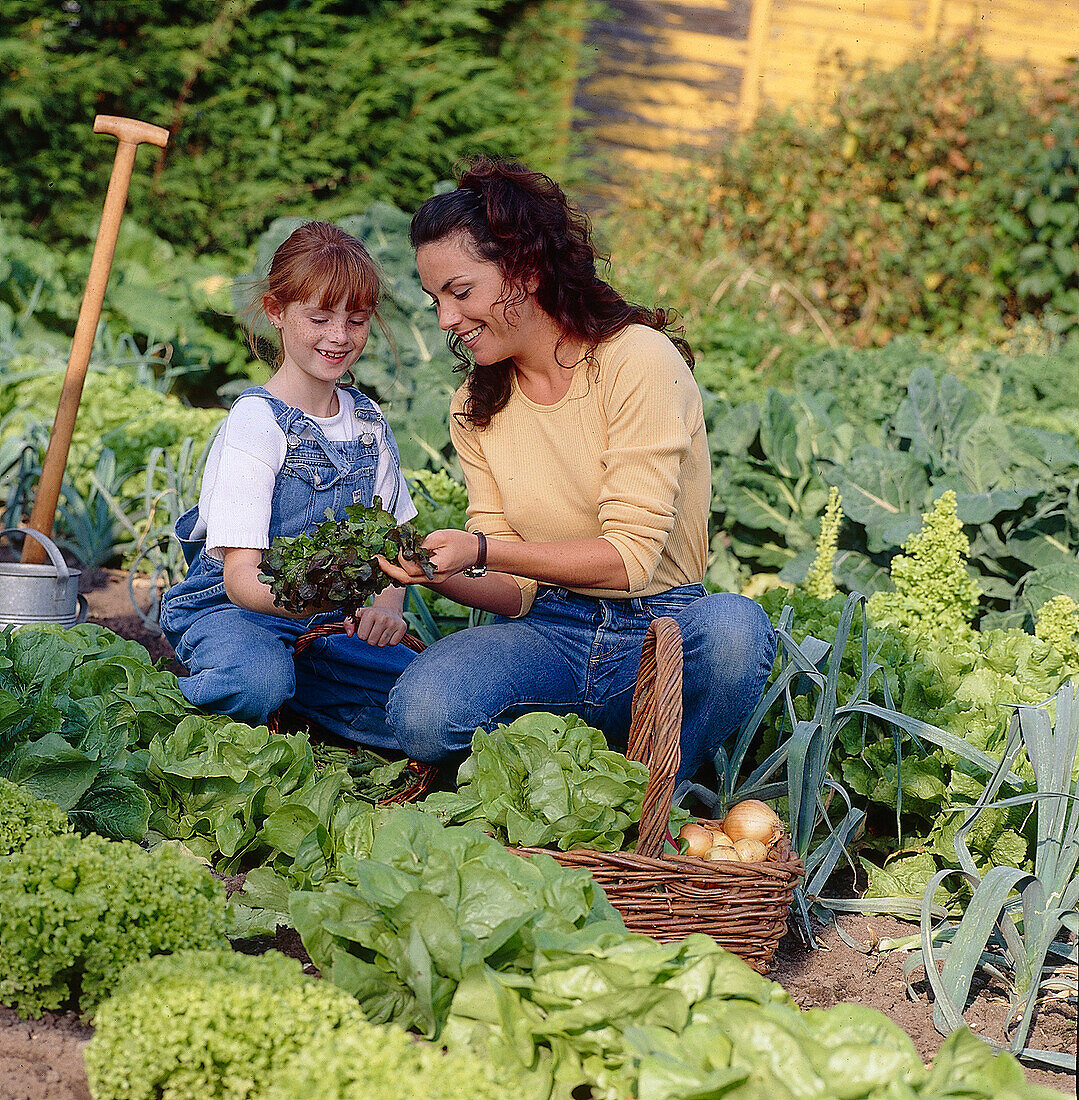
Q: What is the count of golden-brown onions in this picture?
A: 5